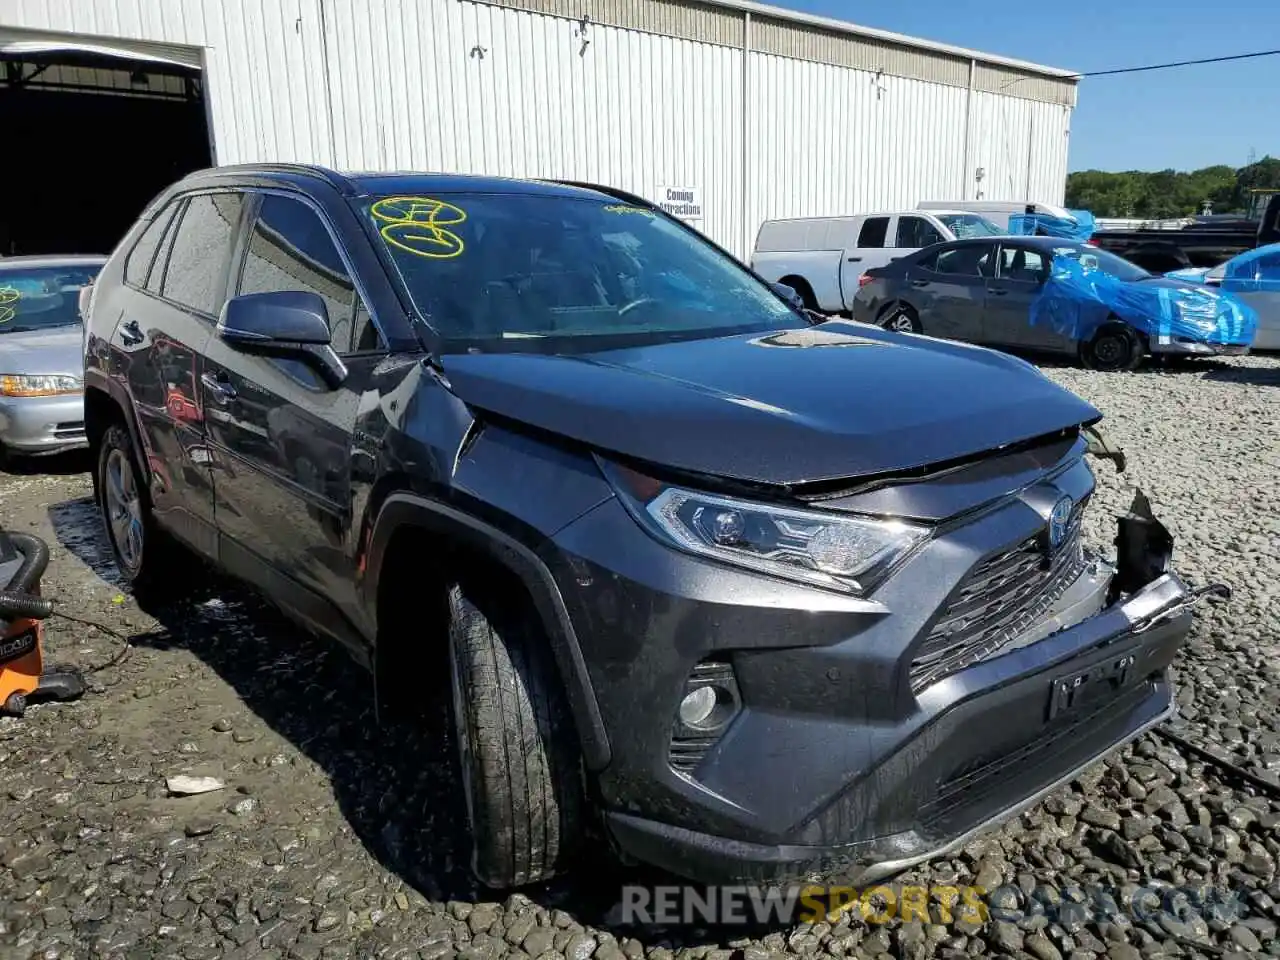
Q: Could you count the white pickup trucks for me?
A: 1